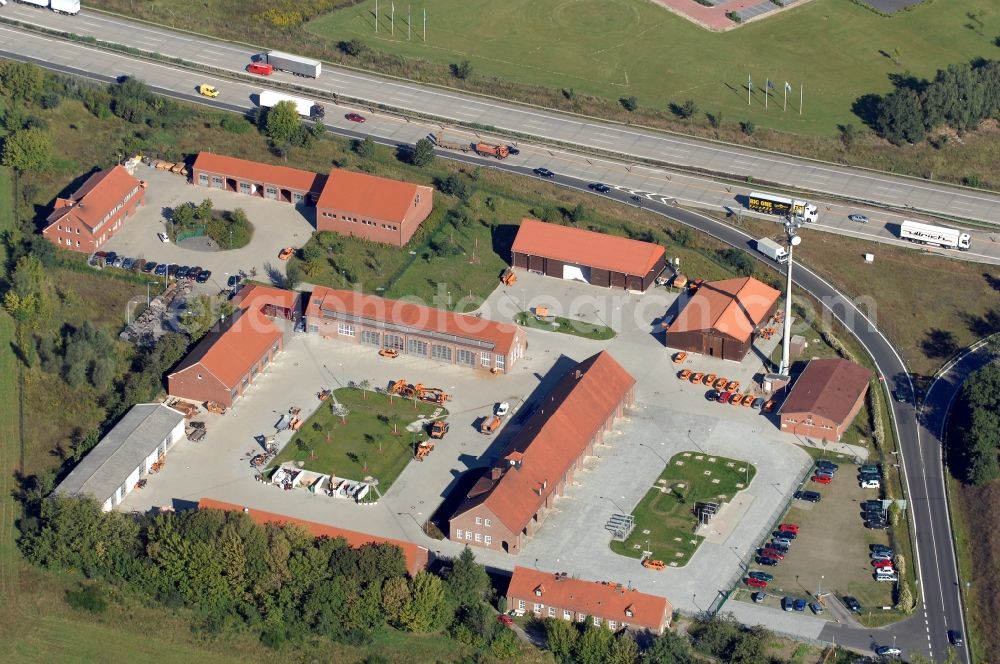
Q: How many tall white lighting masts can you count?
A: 1